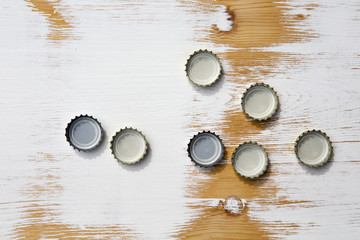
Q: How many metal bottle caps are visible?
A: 7